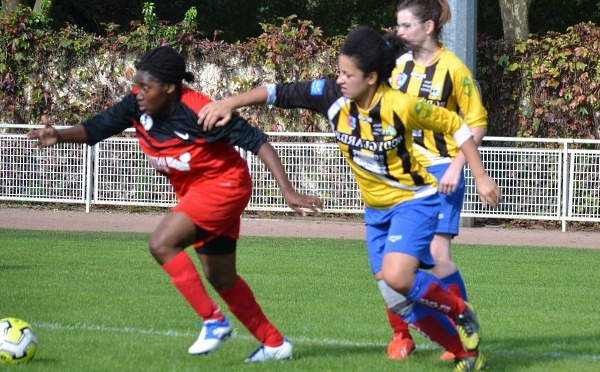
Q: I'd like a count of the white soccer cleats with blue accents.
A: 2